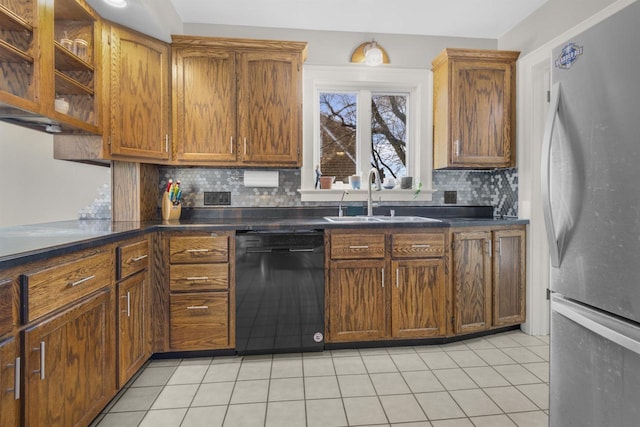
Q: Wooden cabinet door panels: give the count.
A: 11